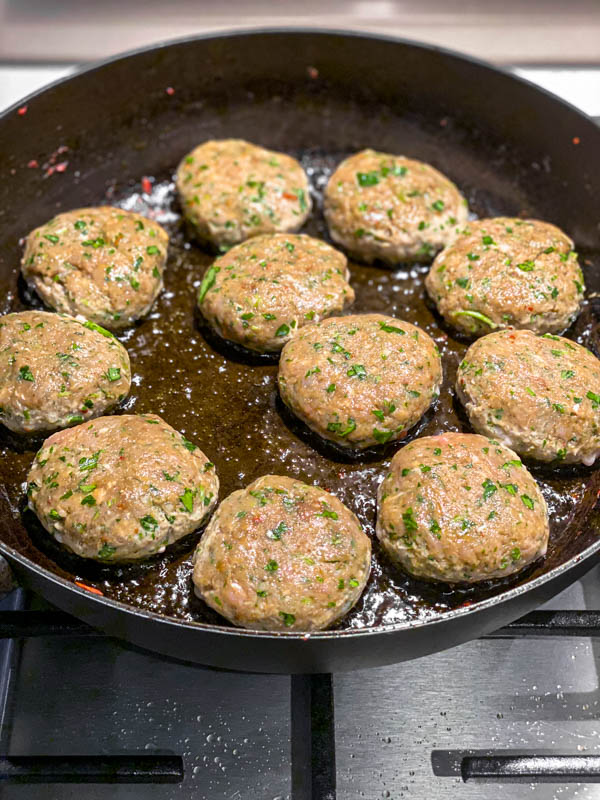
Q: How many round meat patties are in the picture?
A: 11